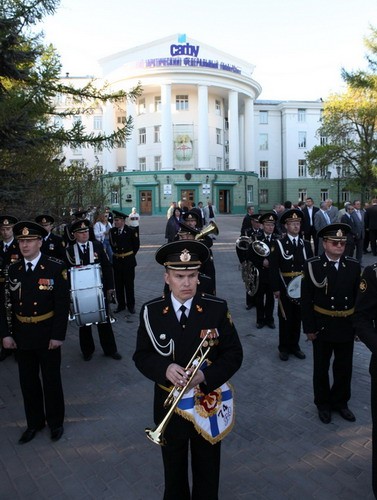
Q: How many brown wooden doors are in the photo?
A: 3